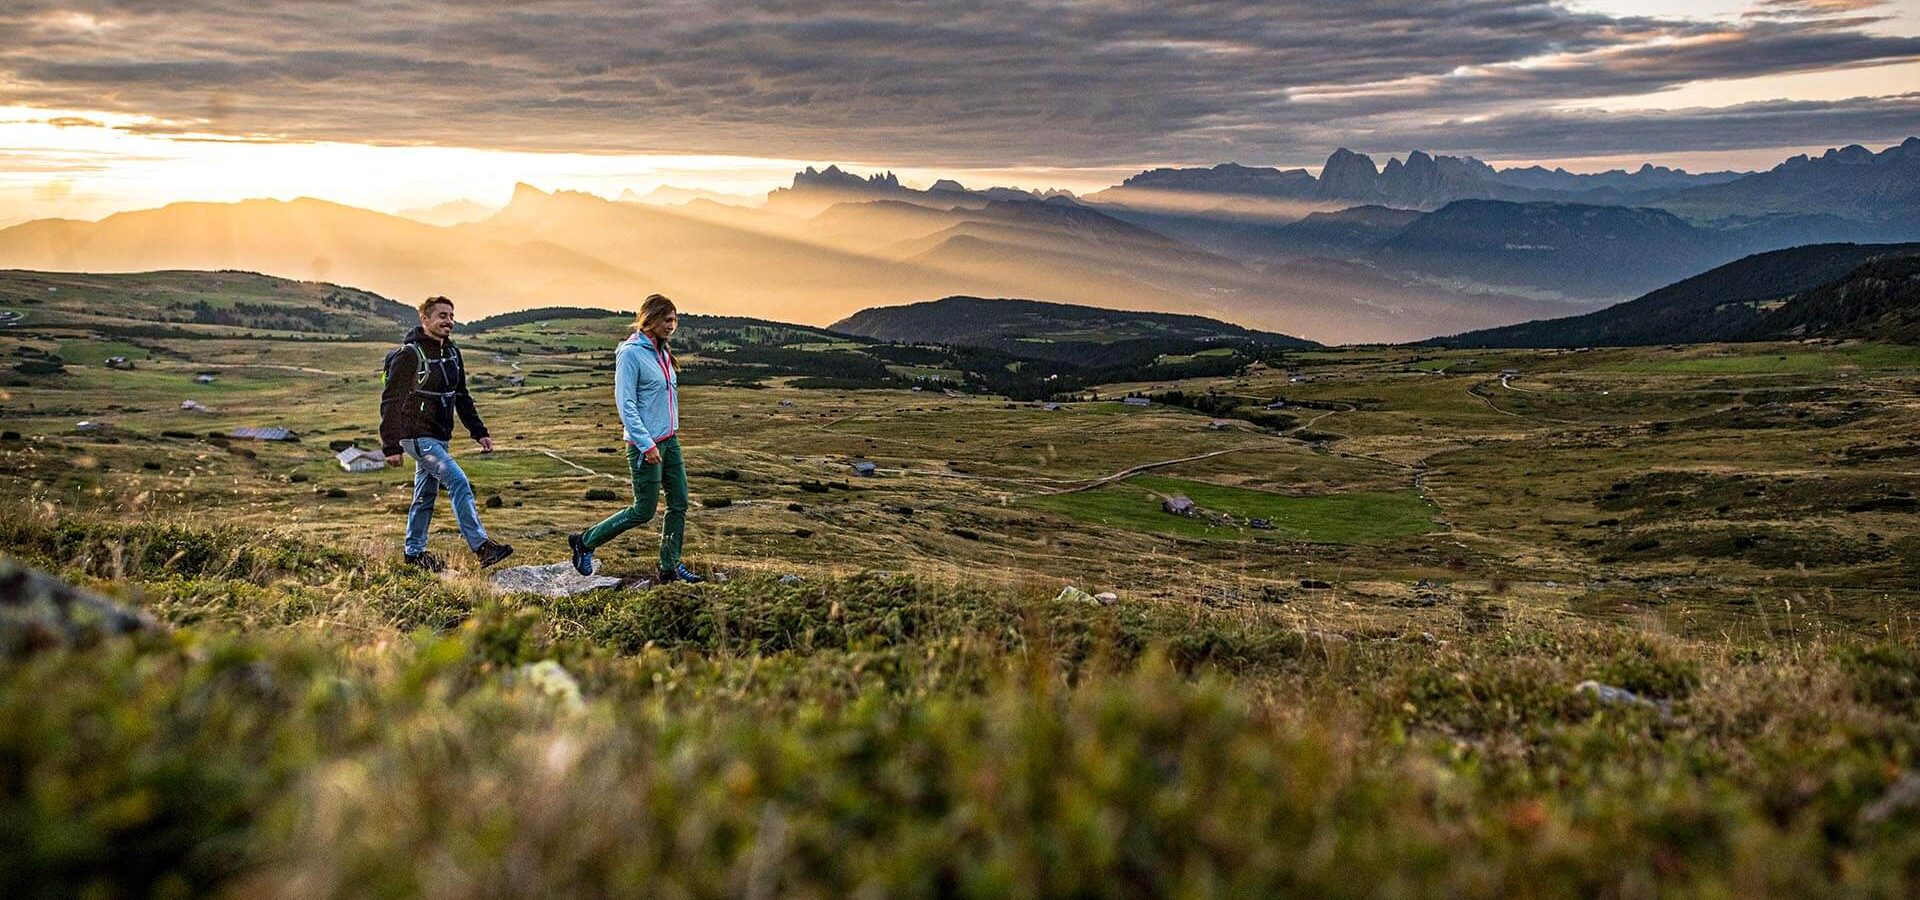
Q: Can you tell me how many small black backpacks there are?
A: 1